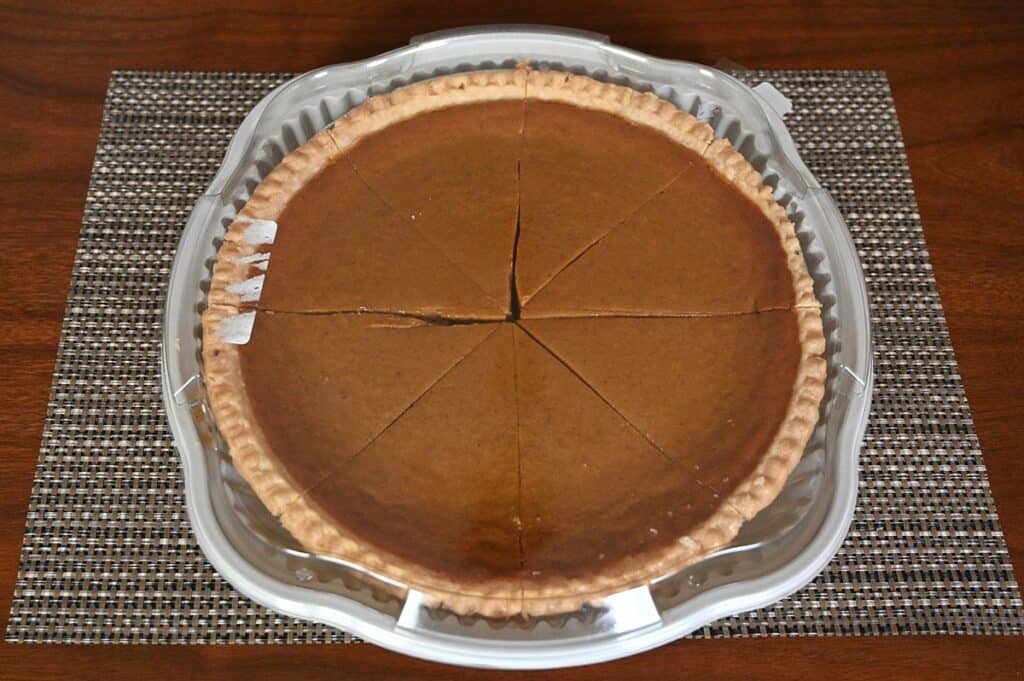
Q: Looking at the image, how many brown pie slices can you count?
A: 8